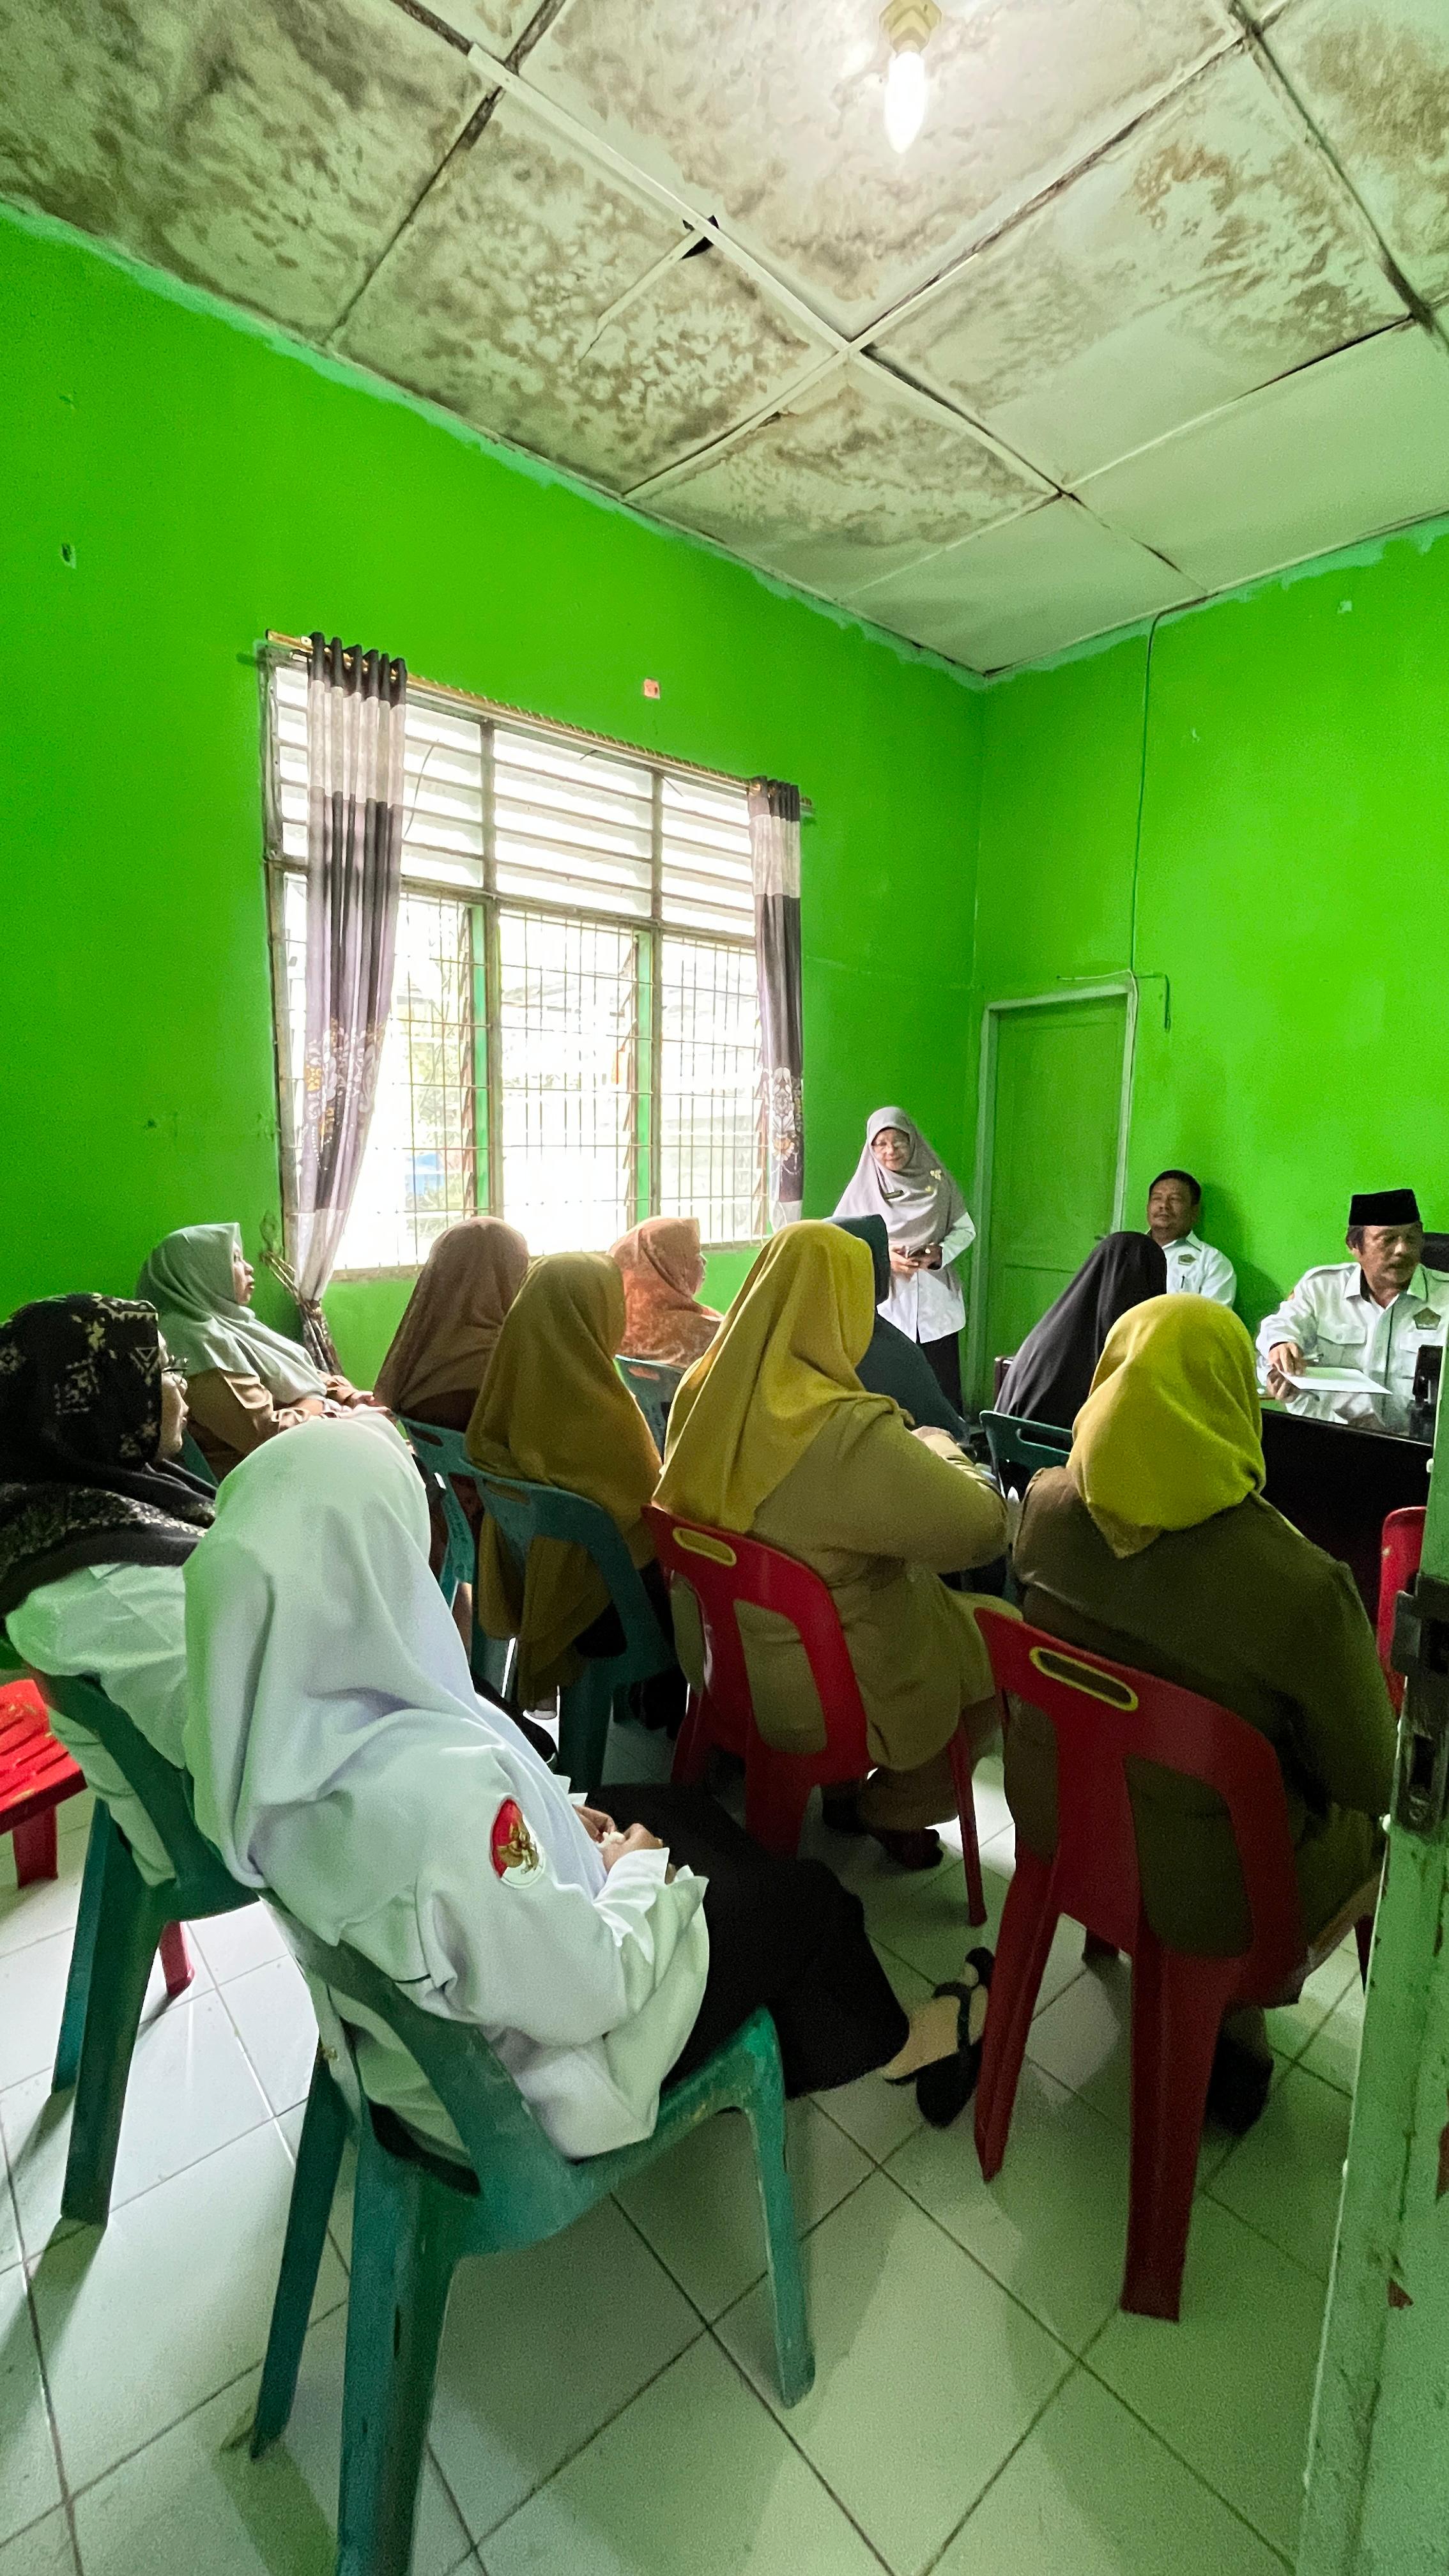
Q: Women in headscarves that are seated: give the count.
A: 10